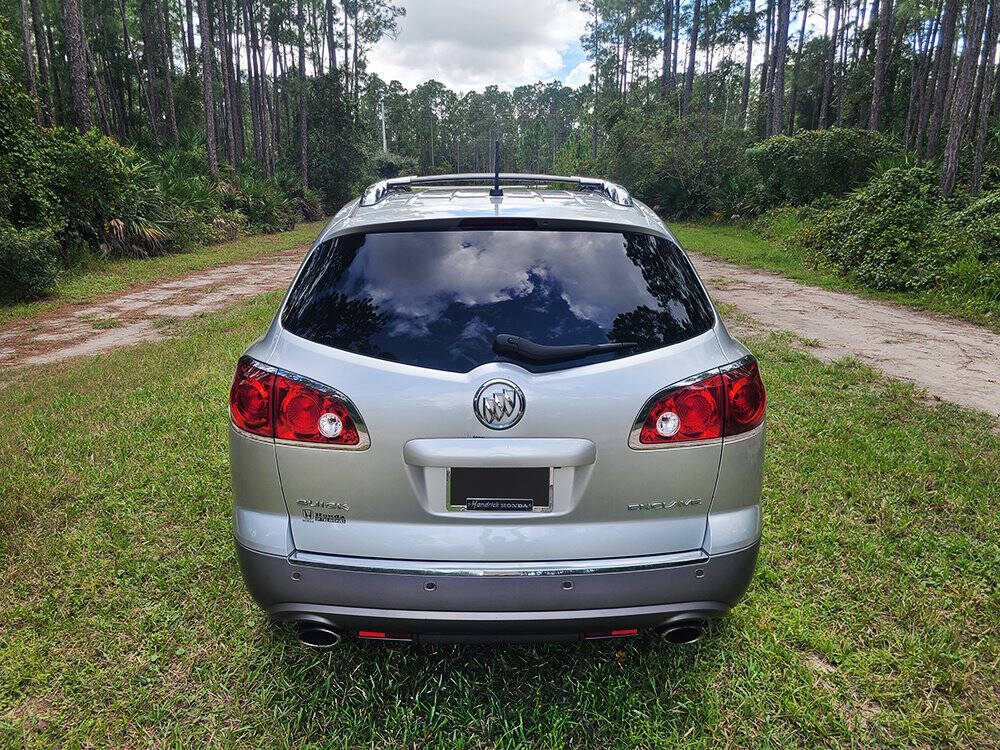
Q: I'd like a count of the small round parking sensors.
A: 4